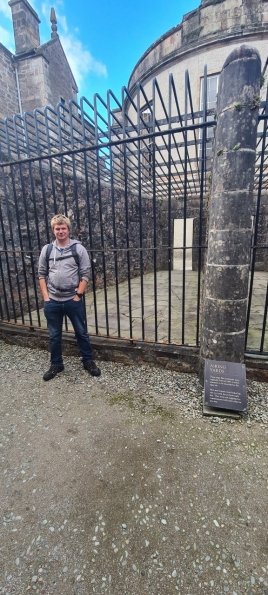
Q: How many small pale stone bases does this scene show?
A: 1